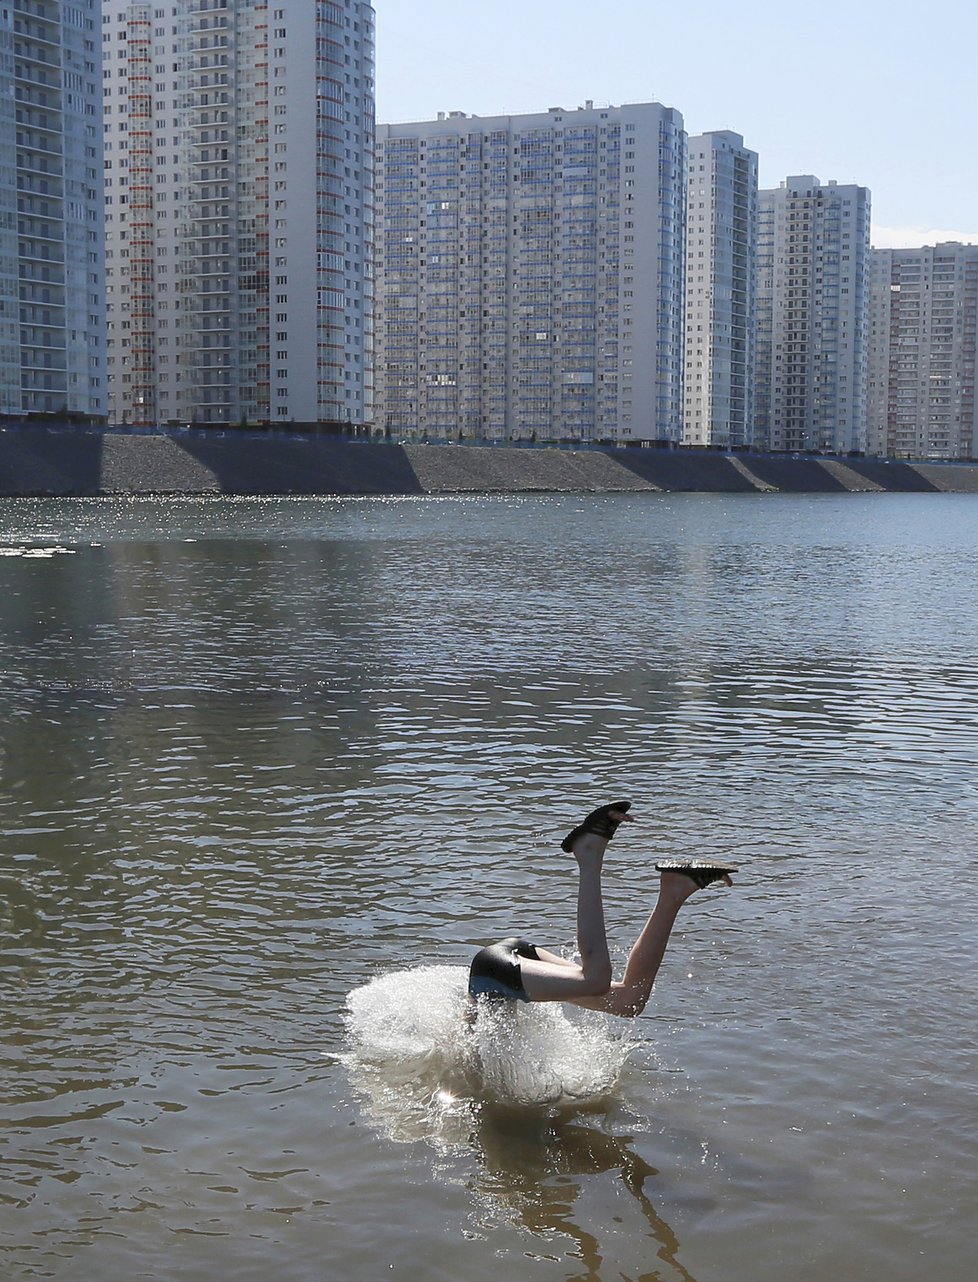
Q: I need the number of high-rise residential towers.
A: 6